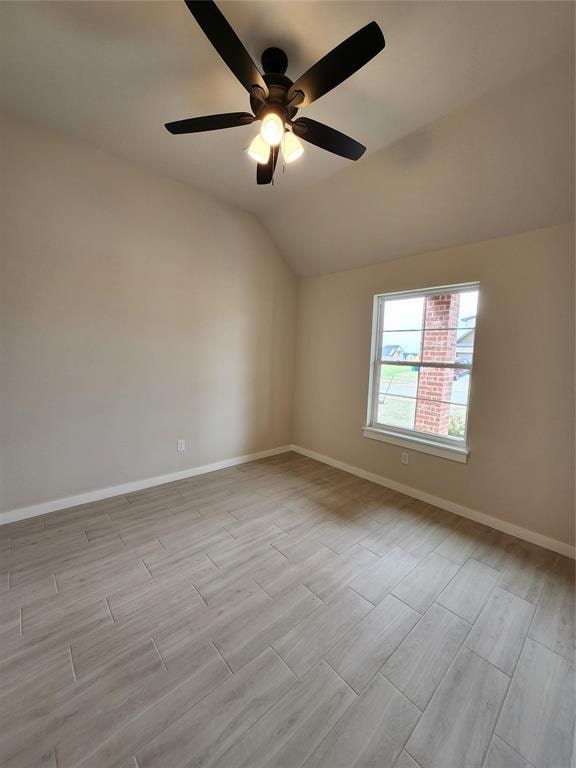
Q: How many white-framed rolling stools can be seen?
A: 0